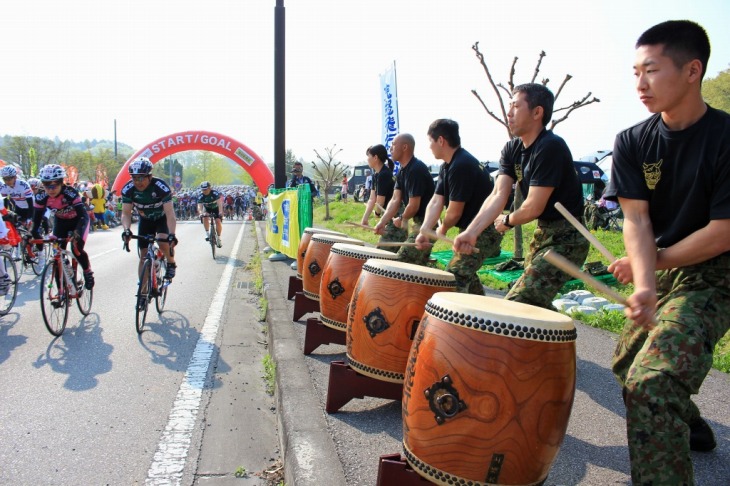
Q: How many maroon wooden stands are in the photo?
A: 5